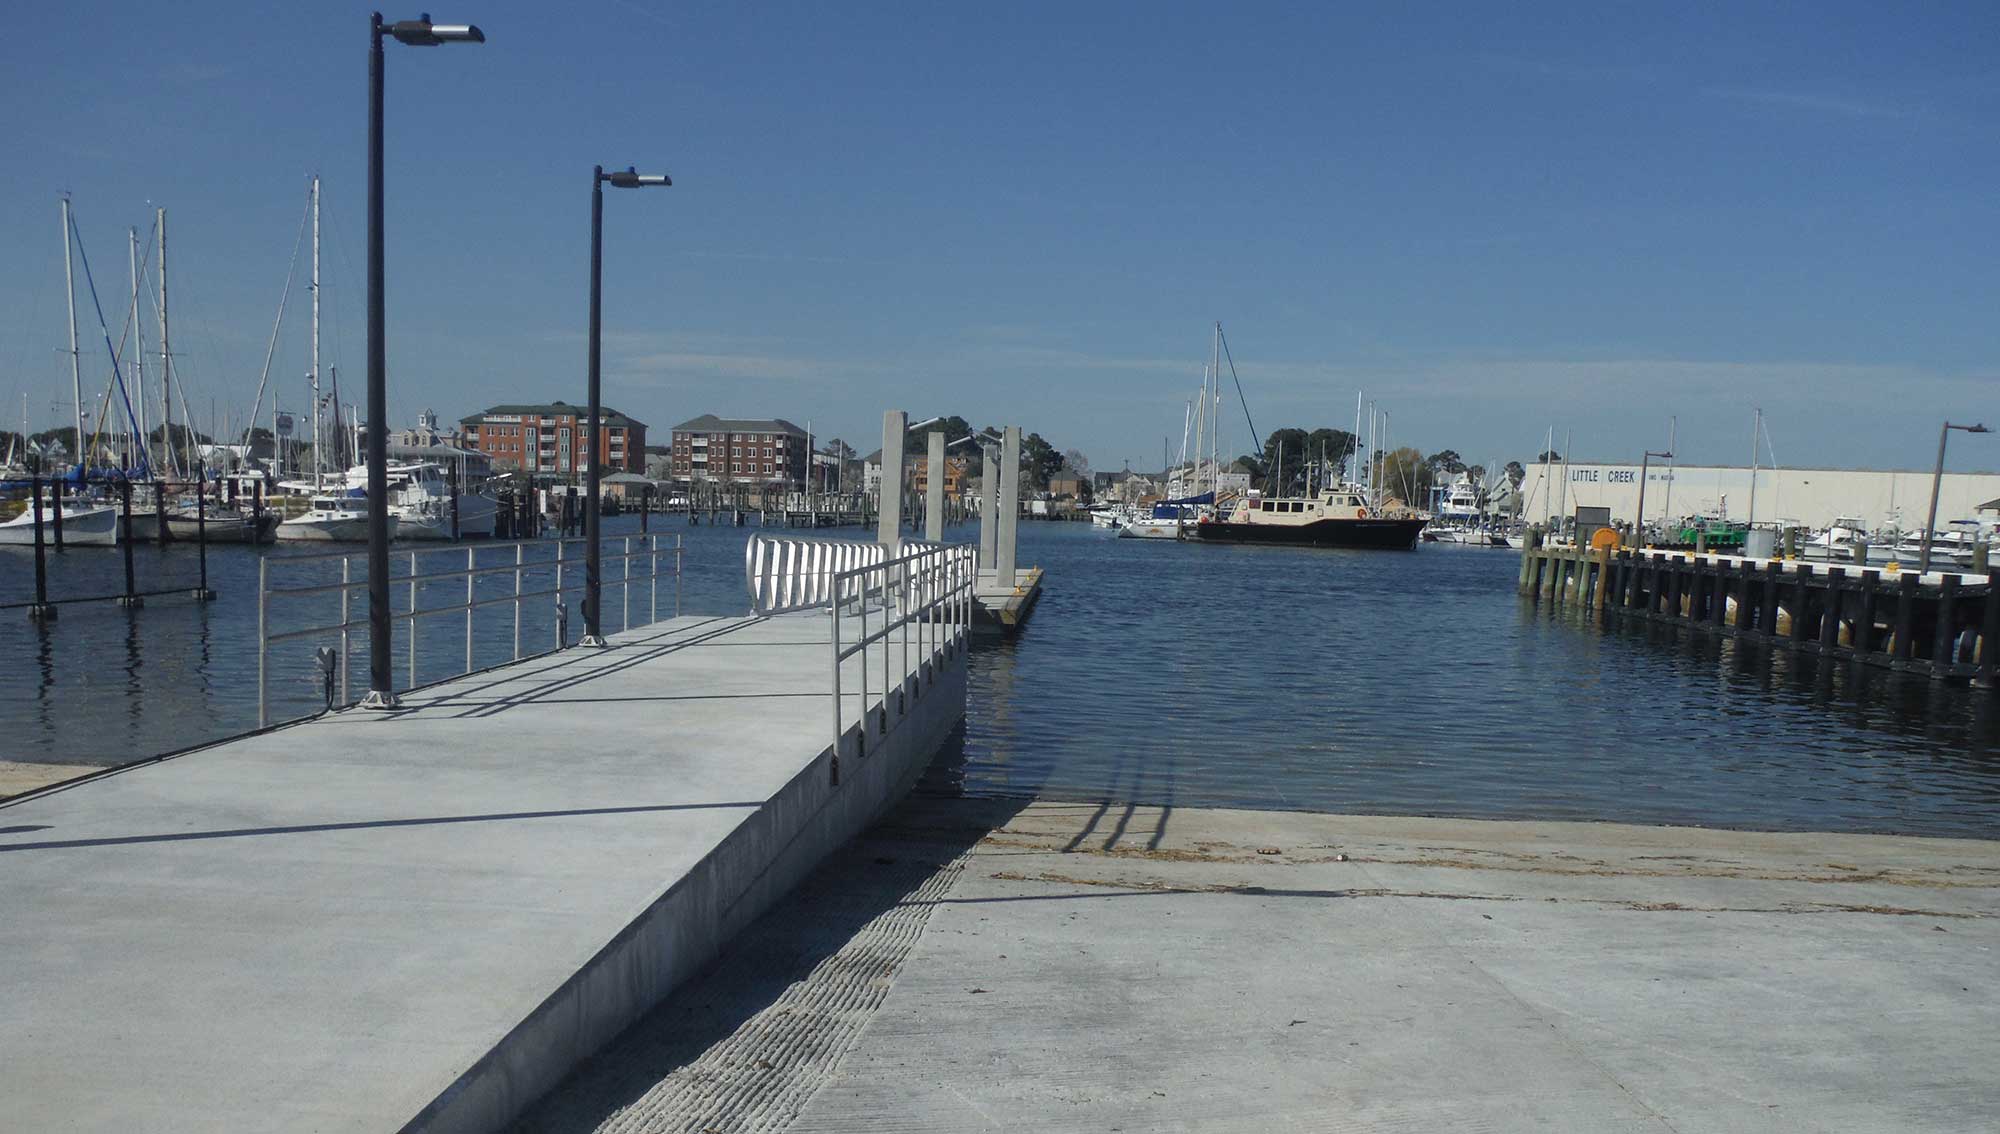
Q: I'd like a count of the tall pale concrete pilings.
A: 4